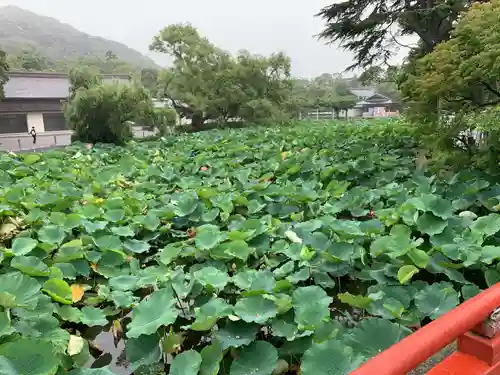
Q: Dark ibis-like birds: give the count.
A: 0